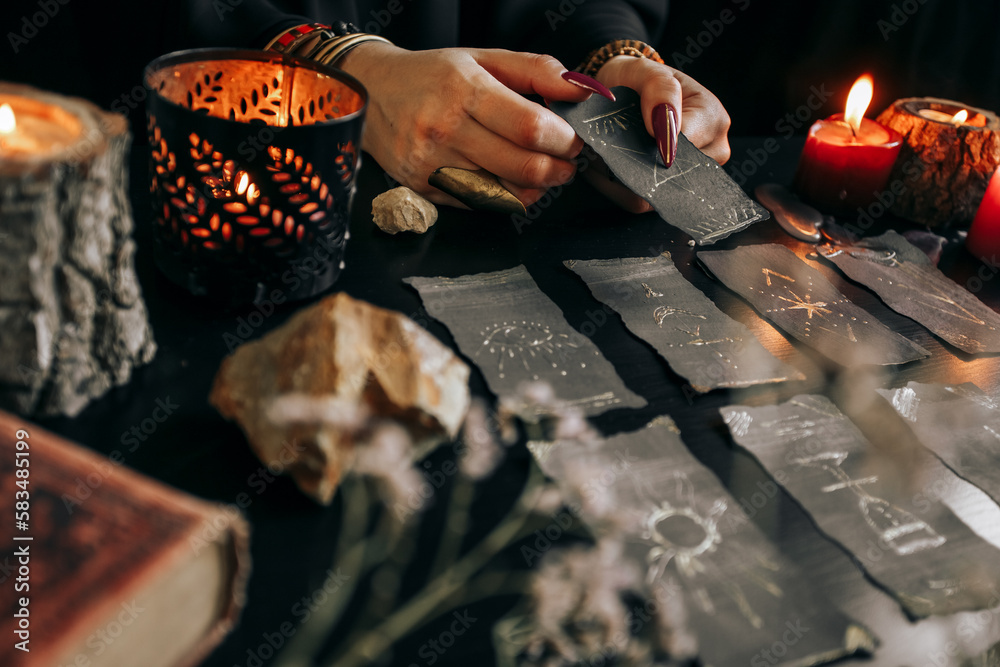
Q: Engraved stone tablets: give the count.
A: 8